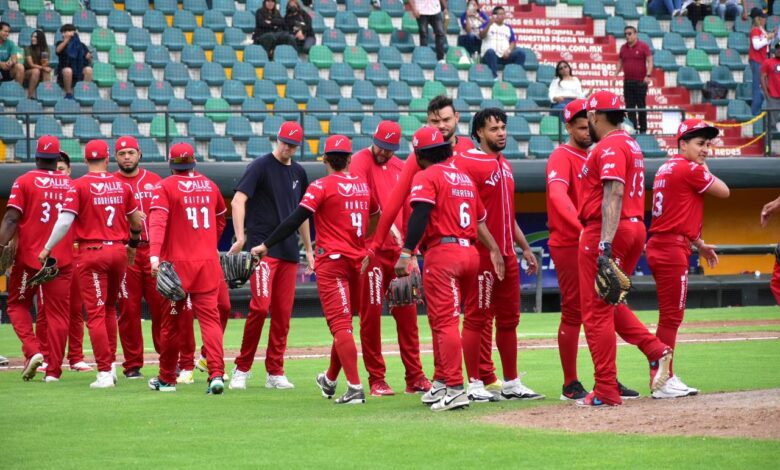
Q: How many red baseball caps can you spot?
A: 11